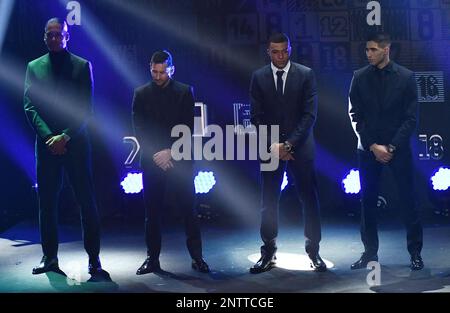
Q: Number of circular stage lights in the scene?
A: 5